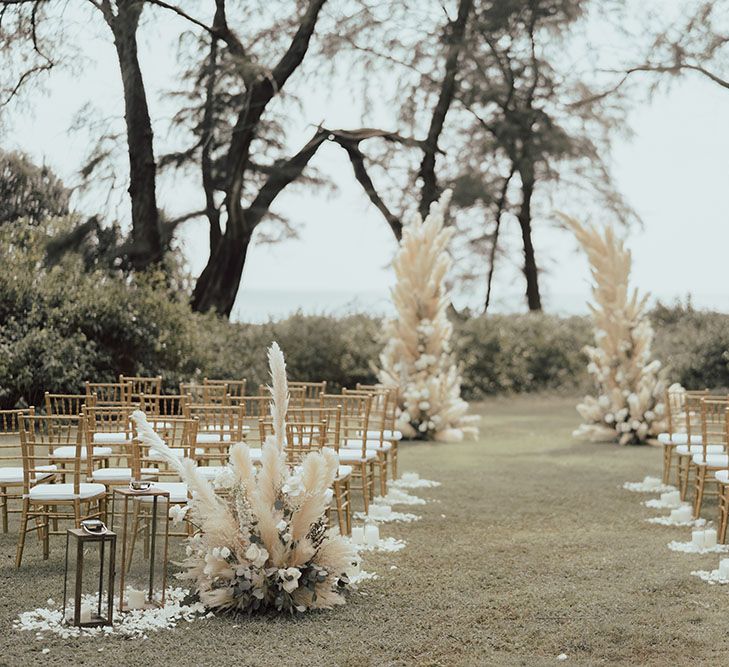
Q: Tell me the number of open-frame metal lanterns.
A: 2